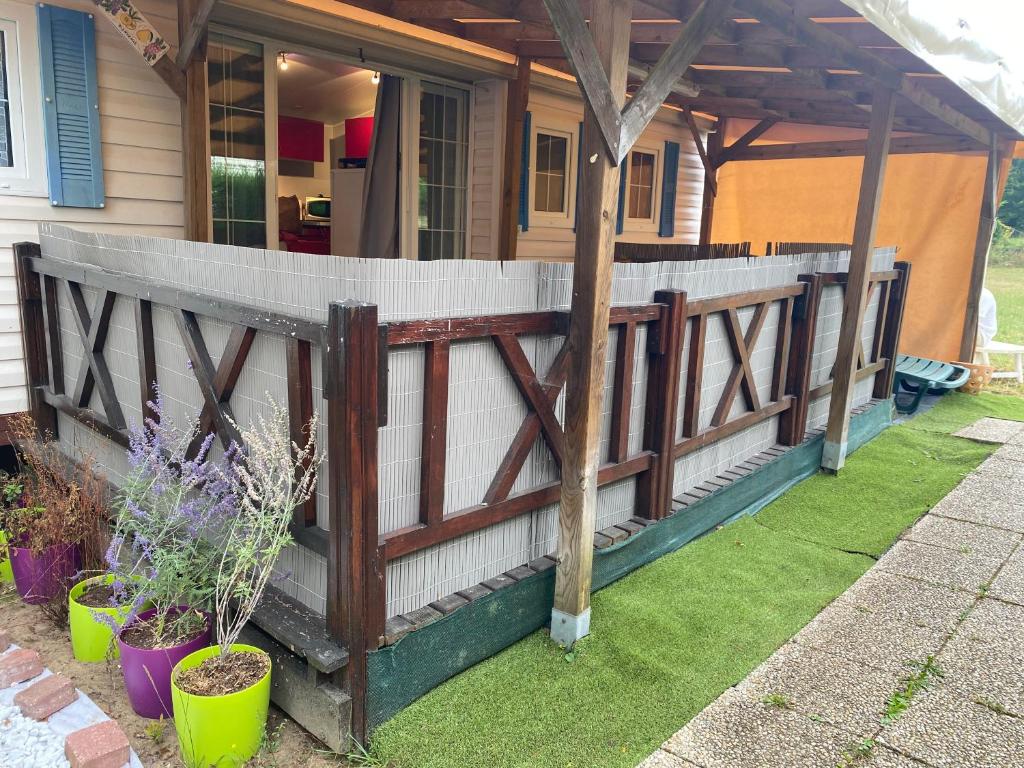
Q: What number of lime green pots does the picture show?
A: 3